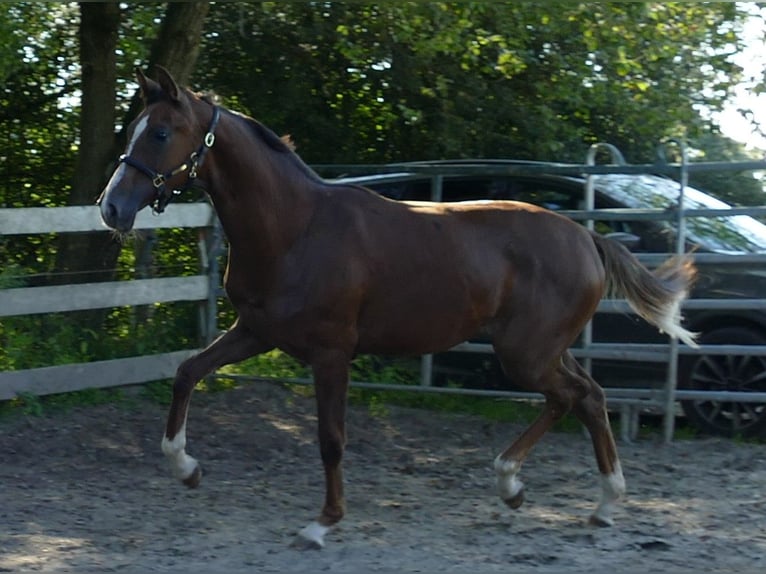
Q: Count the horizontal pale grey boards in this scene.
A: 3